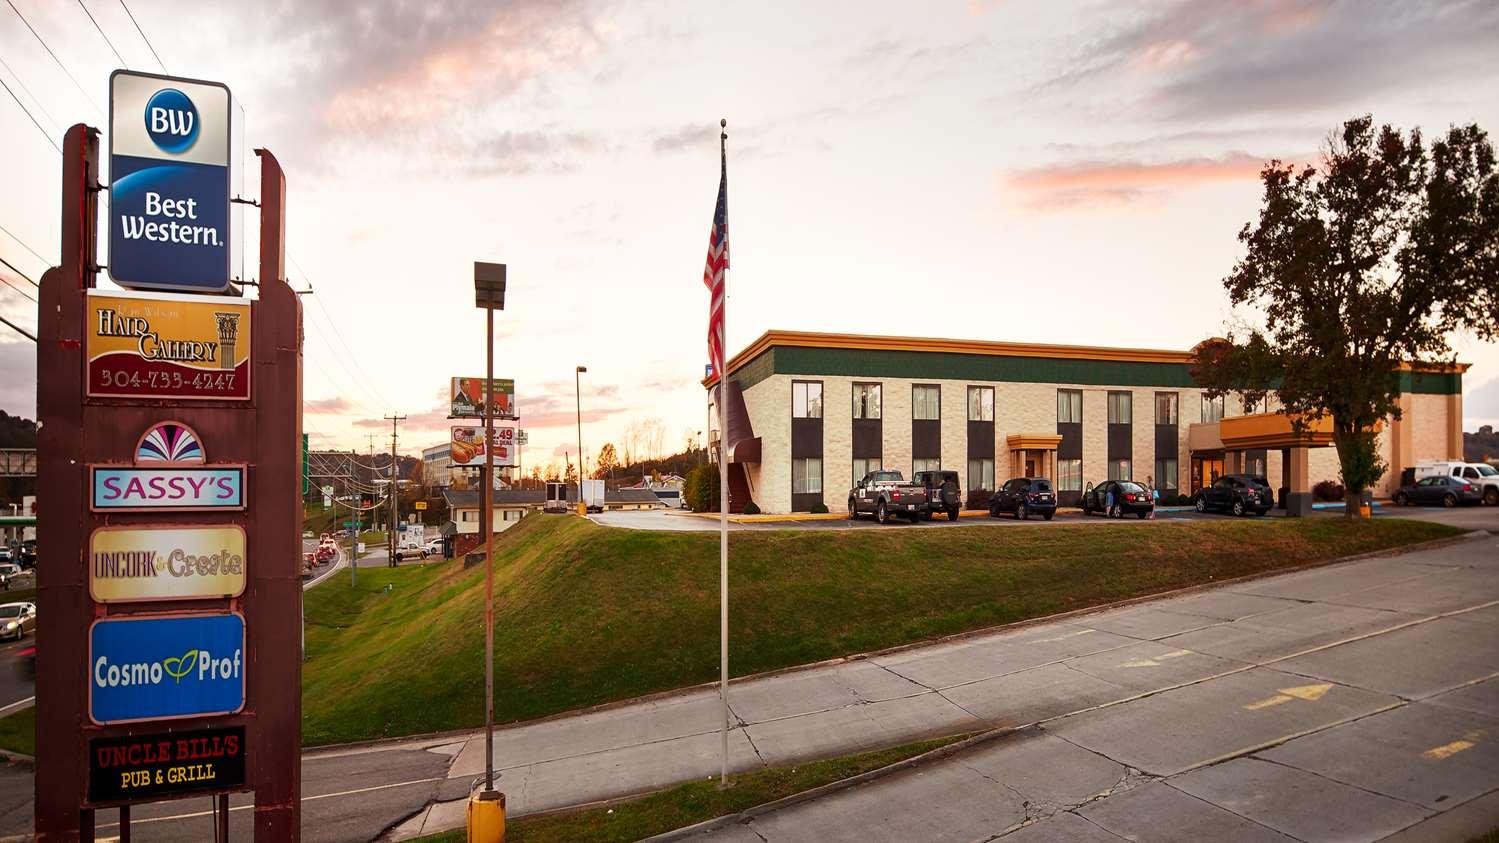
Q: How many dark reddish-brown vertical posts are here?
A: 2